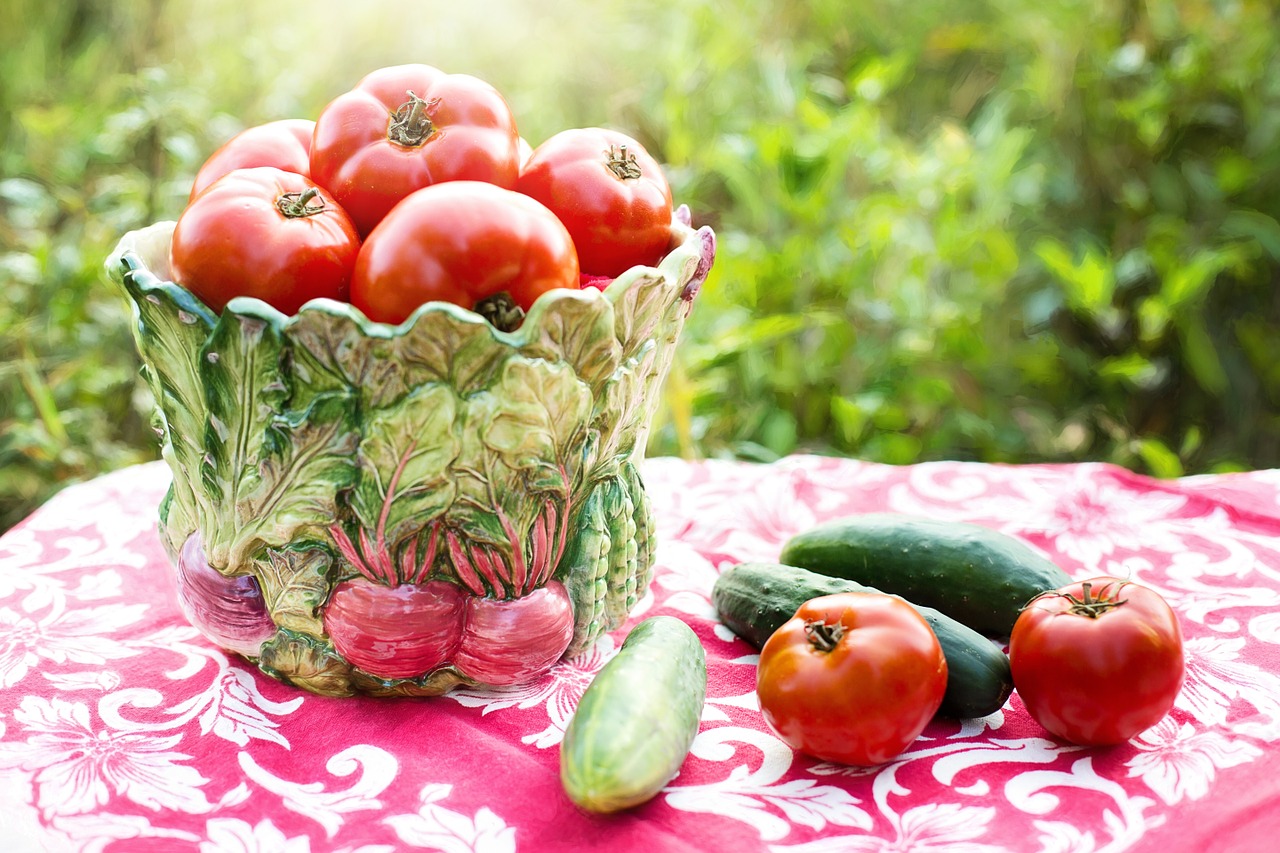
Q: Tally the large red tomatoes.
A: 7